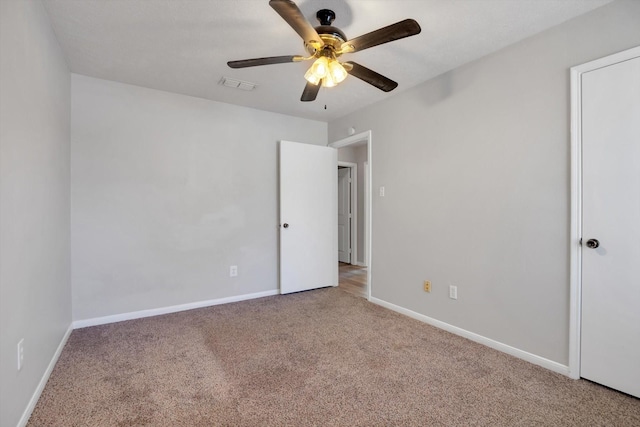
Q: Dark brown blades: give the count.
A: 5